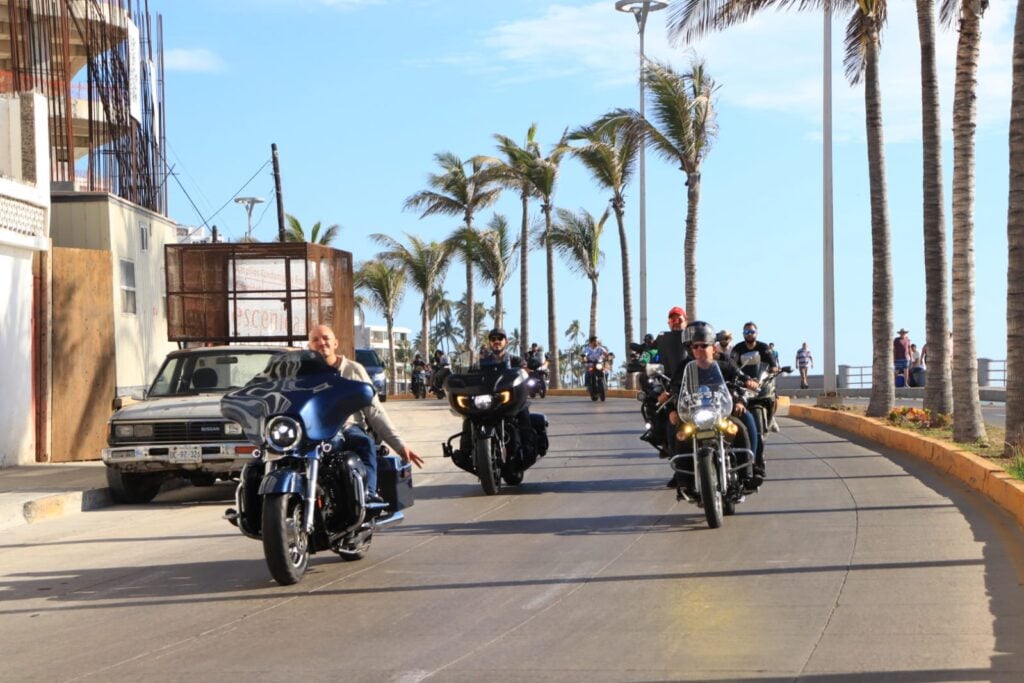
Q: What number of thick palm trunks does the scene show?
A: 4